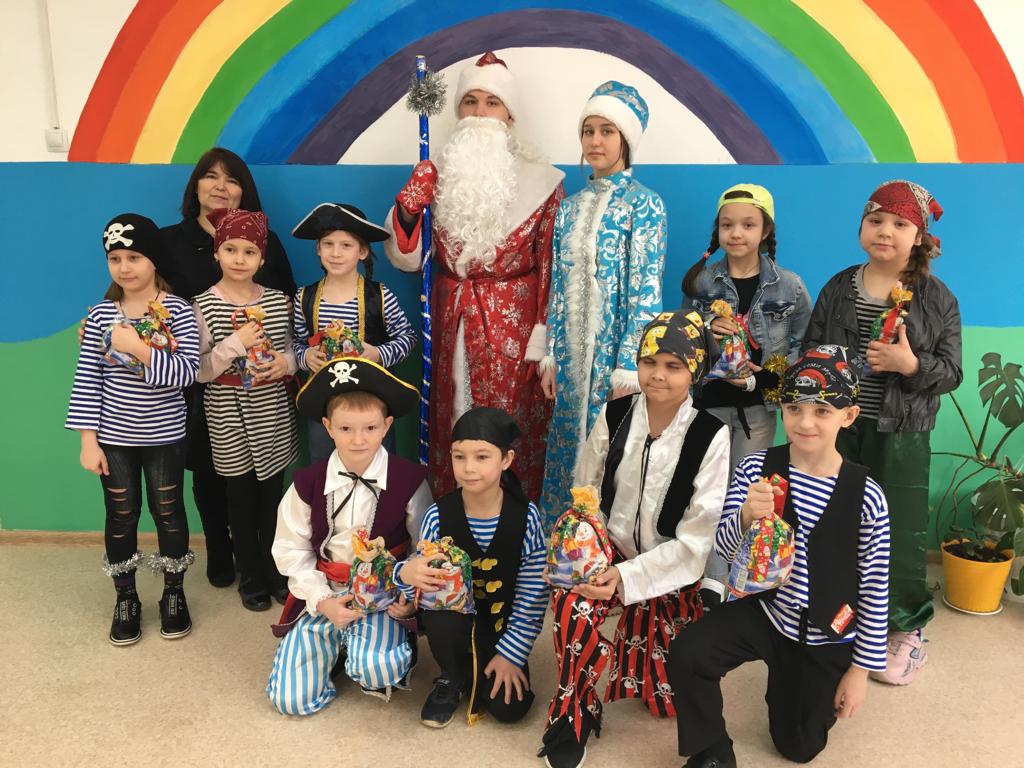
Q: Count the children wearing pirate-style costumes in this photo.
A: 8